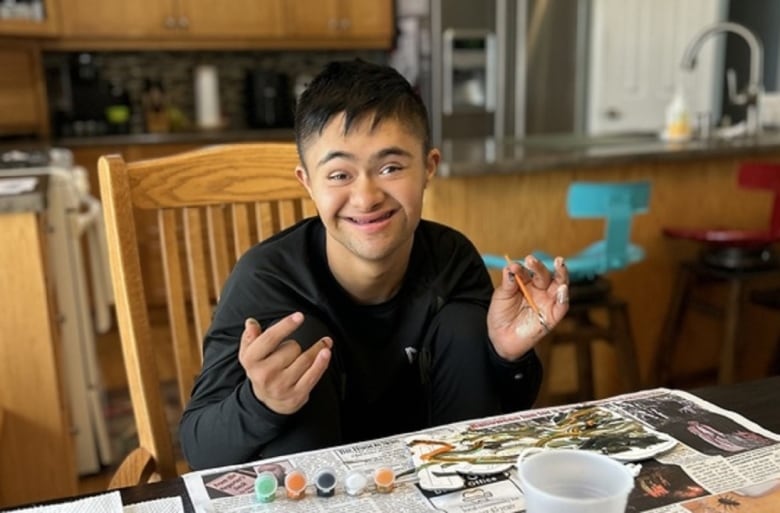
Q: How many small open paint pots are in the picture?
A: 5